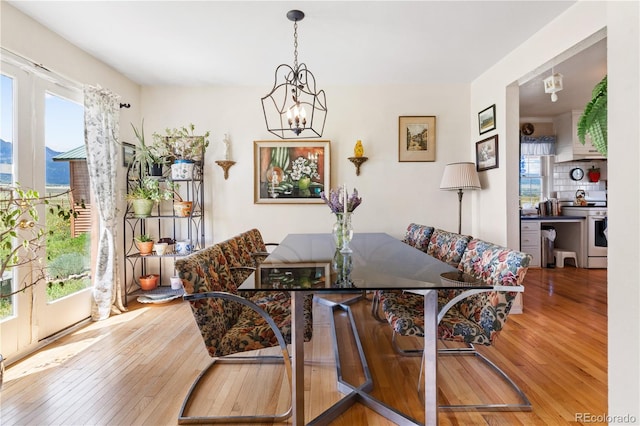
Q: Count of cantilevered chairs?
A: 6